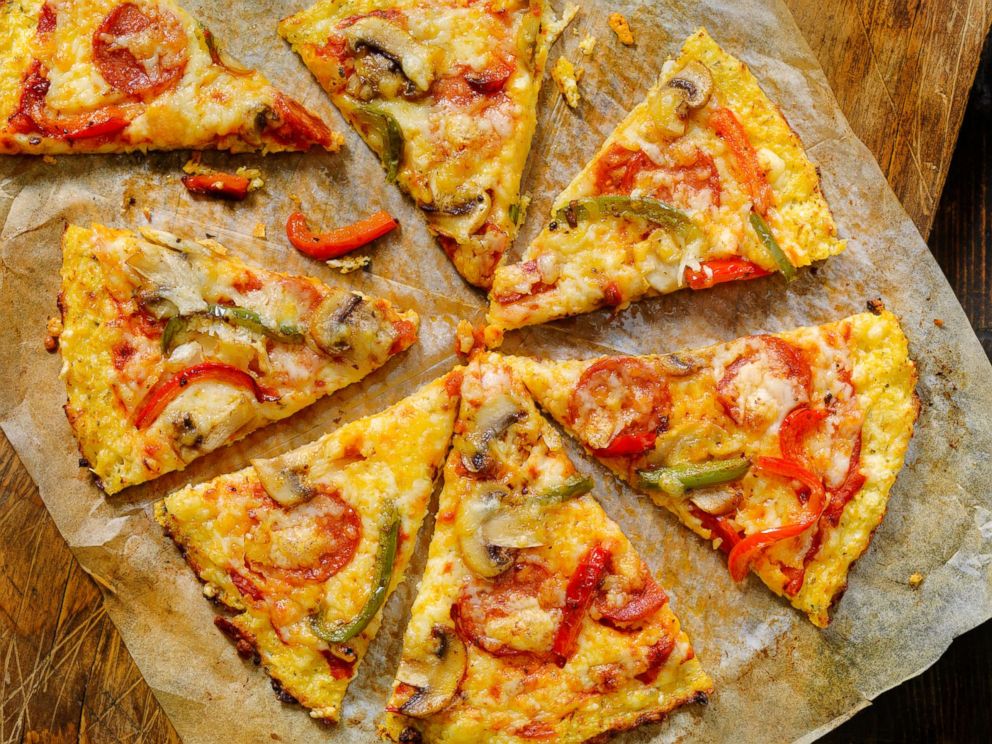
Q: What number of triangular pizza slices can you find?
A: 7